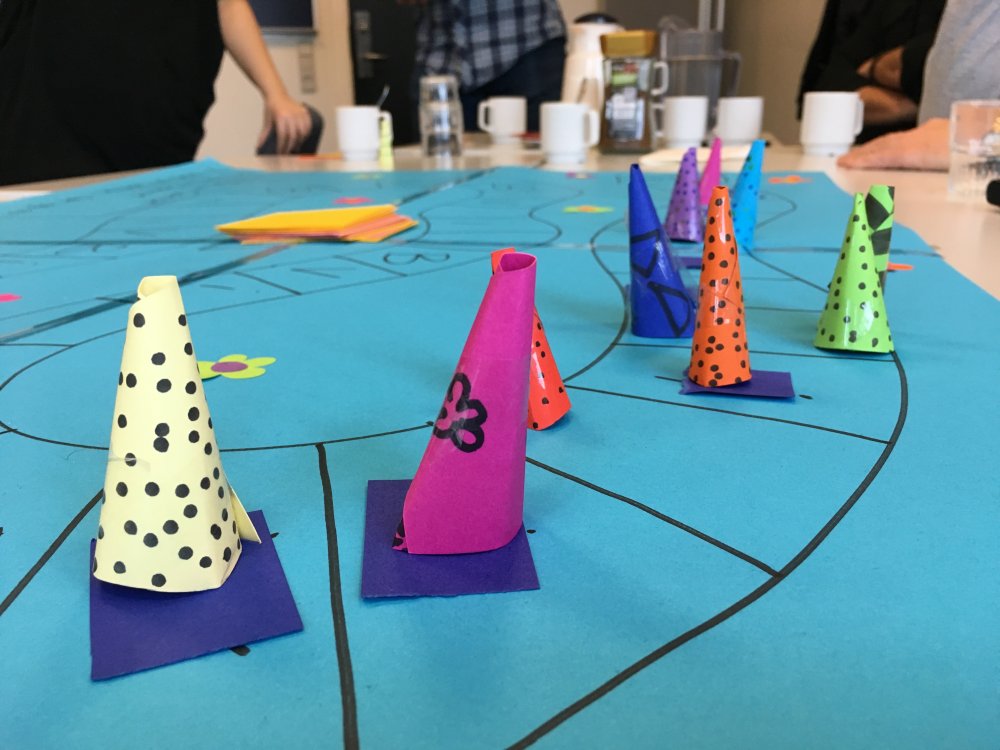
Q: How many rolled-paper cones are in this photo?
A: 10